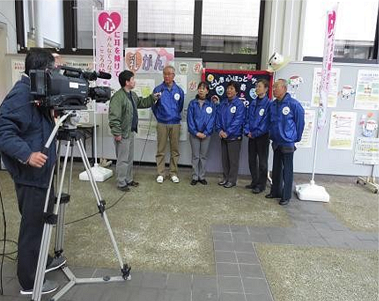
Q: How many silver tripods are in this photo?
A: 1